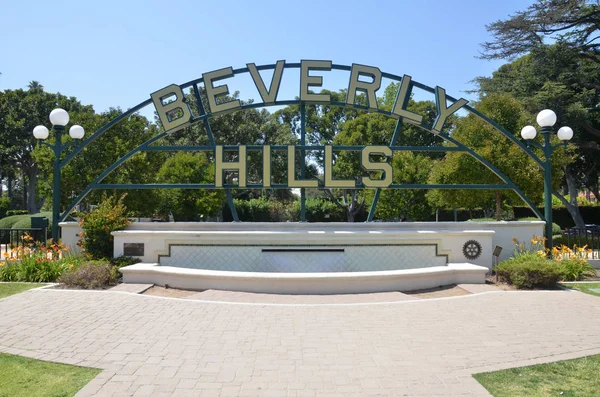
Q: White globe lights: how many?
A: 6